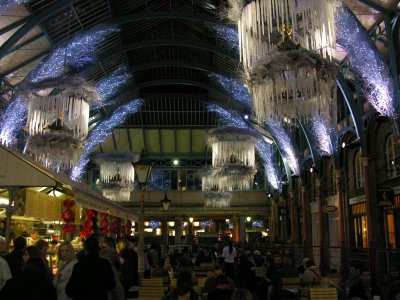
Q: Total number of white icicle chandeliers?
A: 5